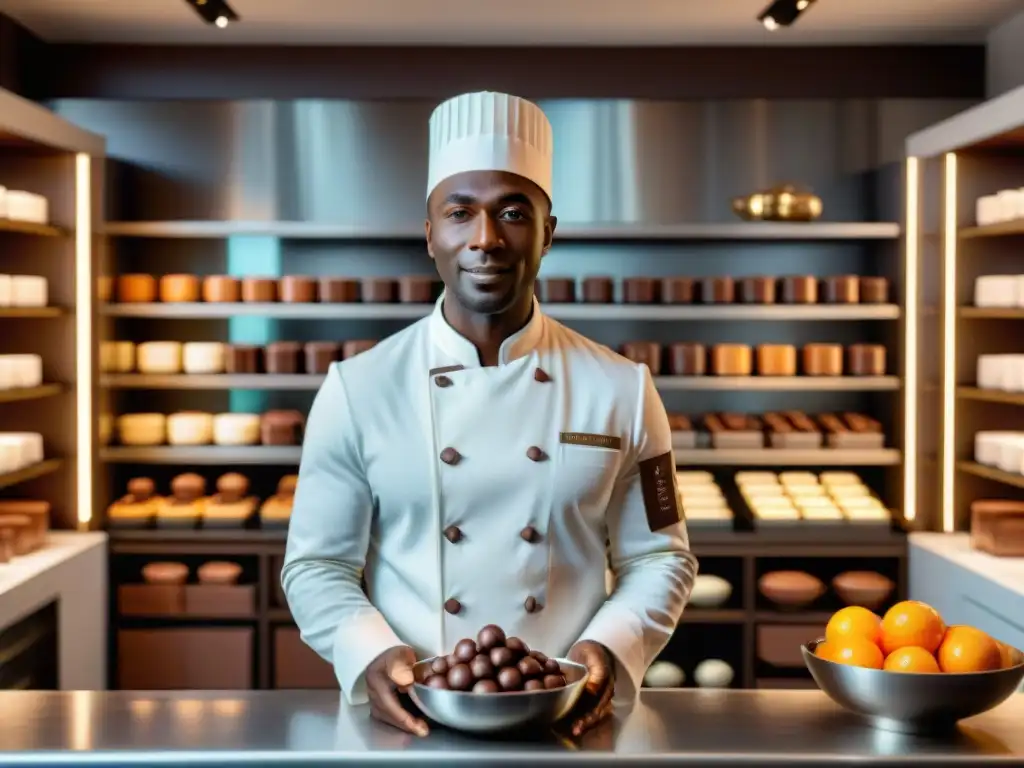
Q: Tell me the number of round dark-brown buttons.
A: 8